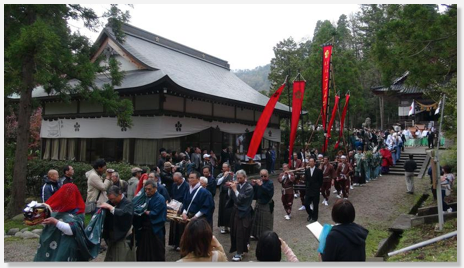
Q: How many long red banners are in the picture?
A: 5